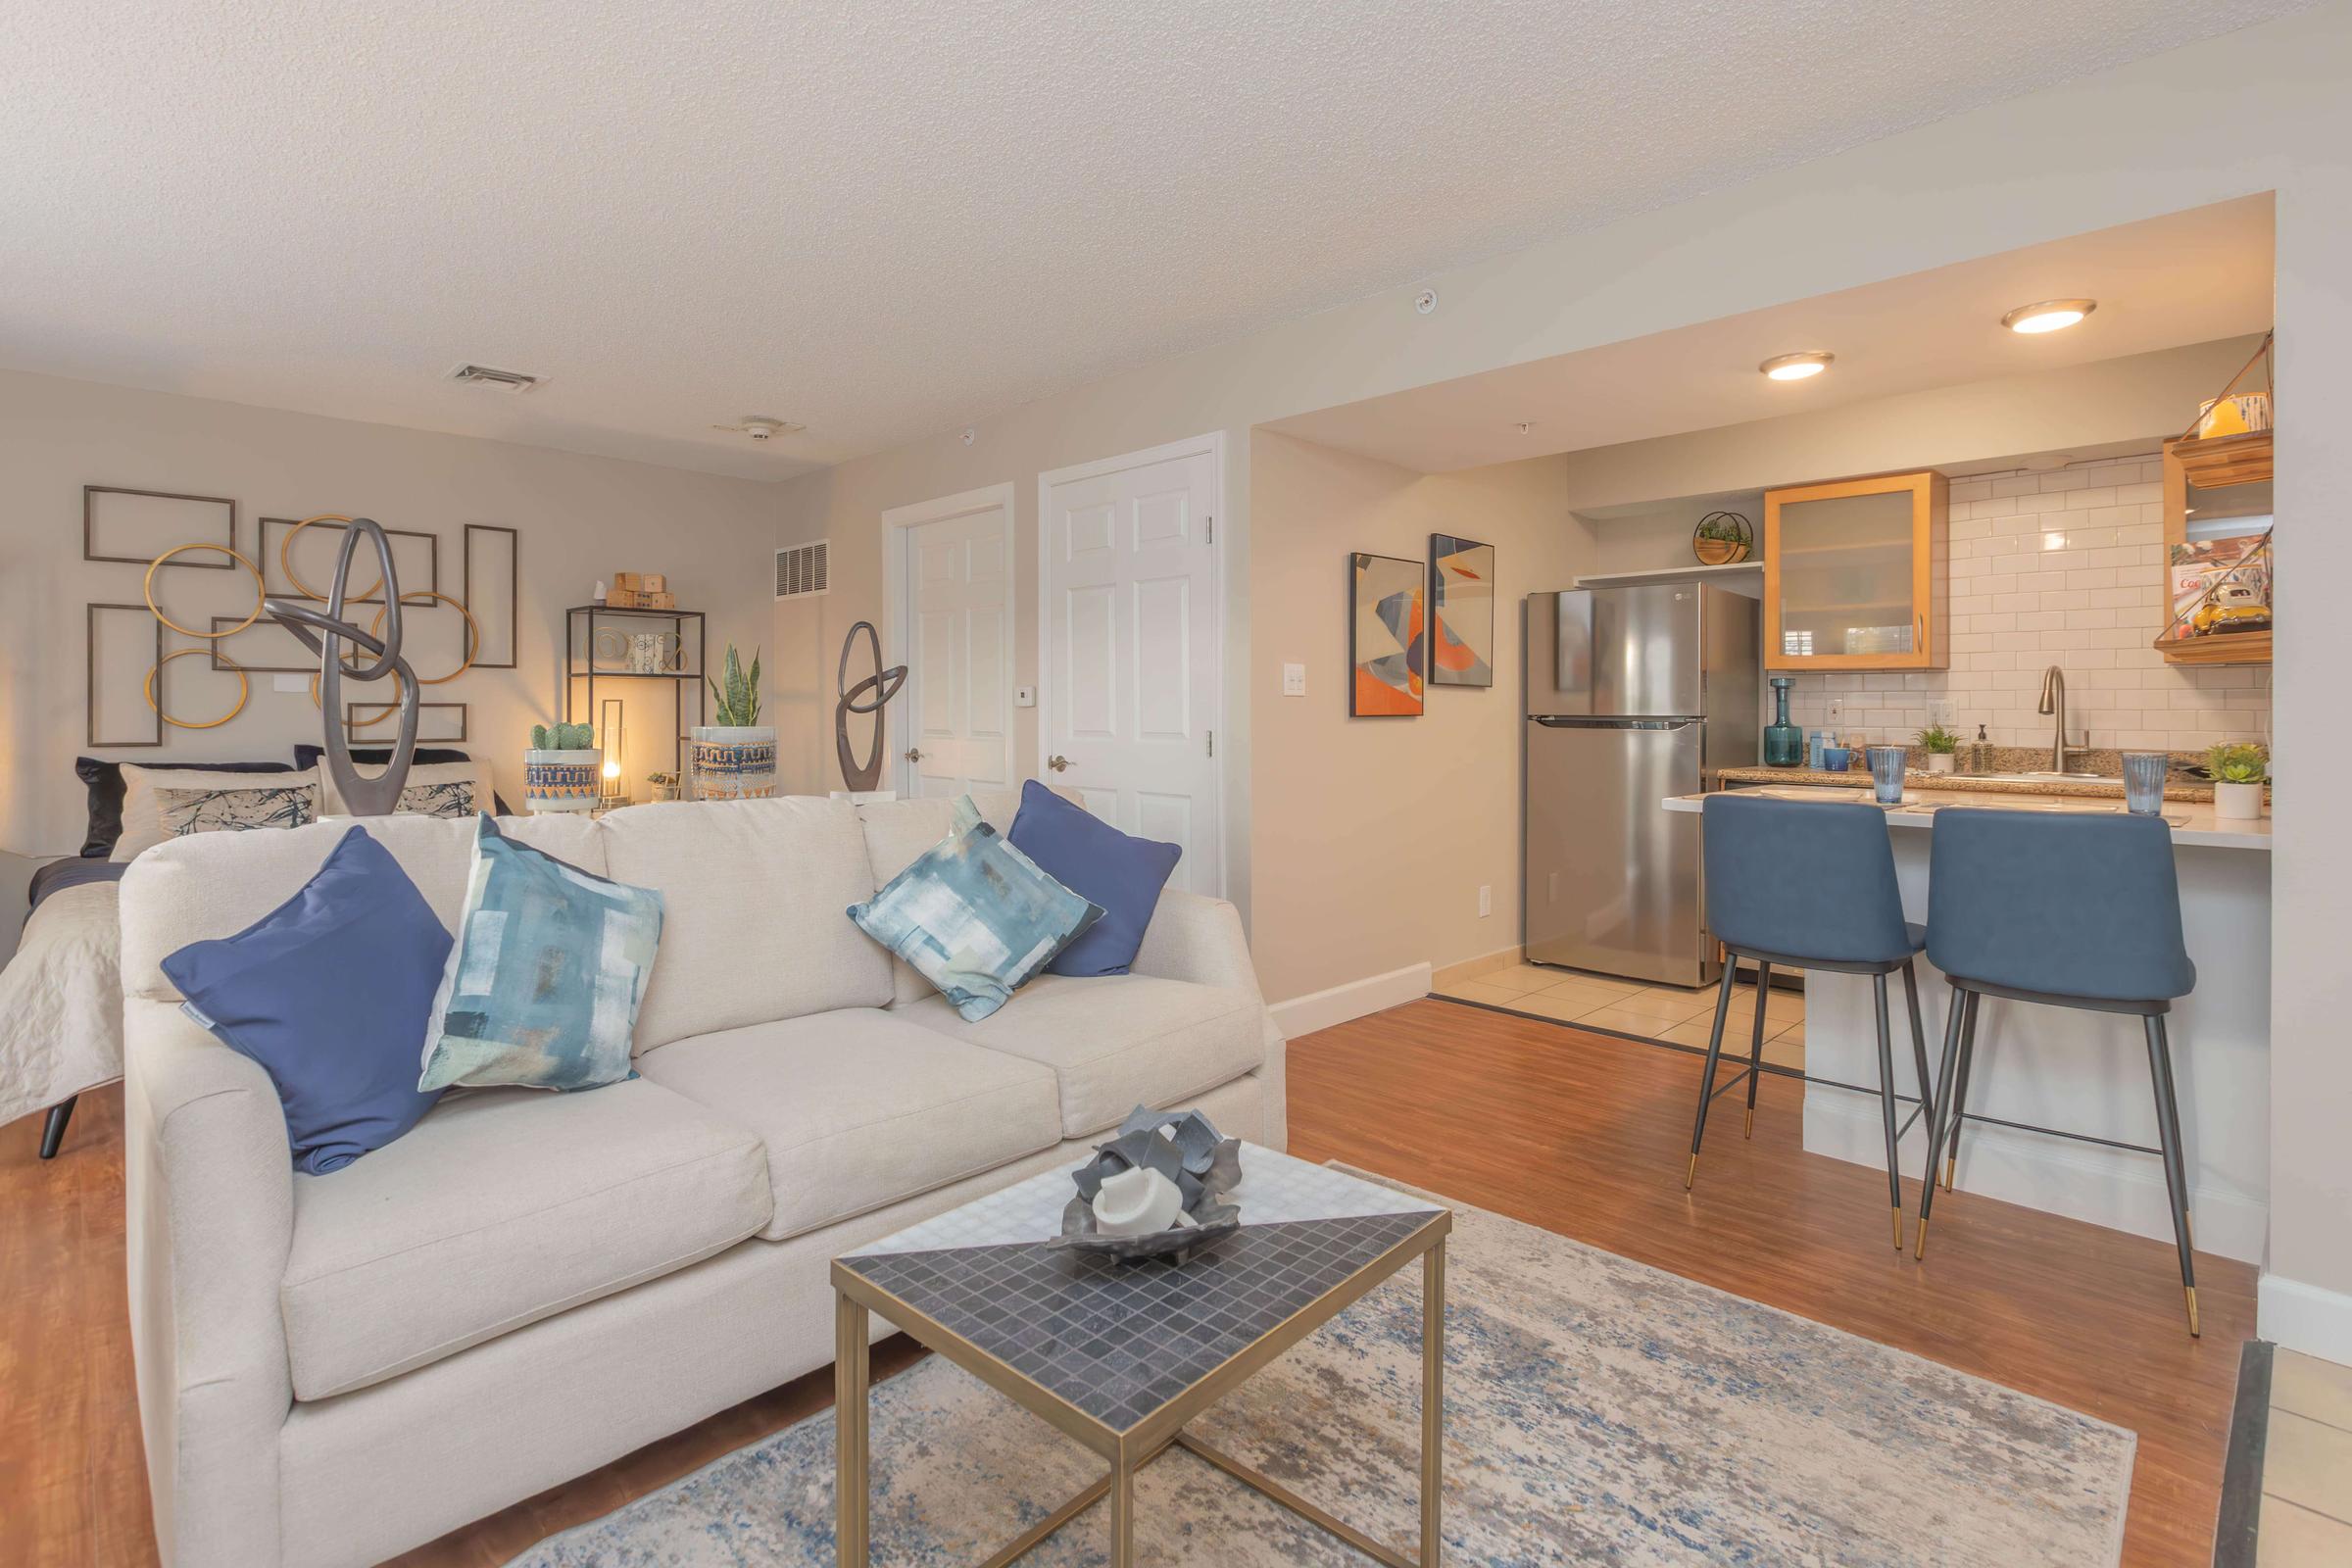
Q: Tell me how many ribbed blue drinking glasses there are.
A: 2